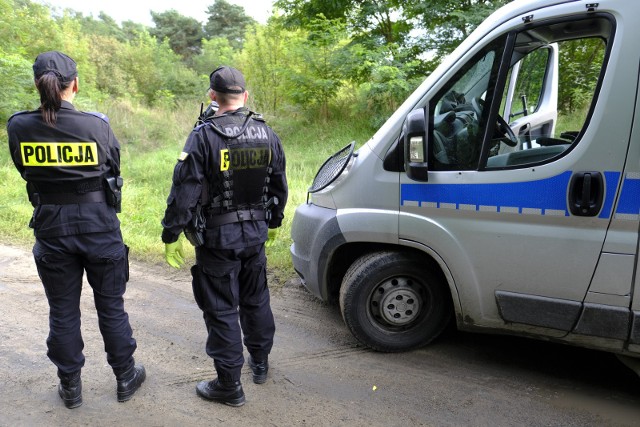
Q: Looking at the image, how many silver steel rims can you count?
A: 1